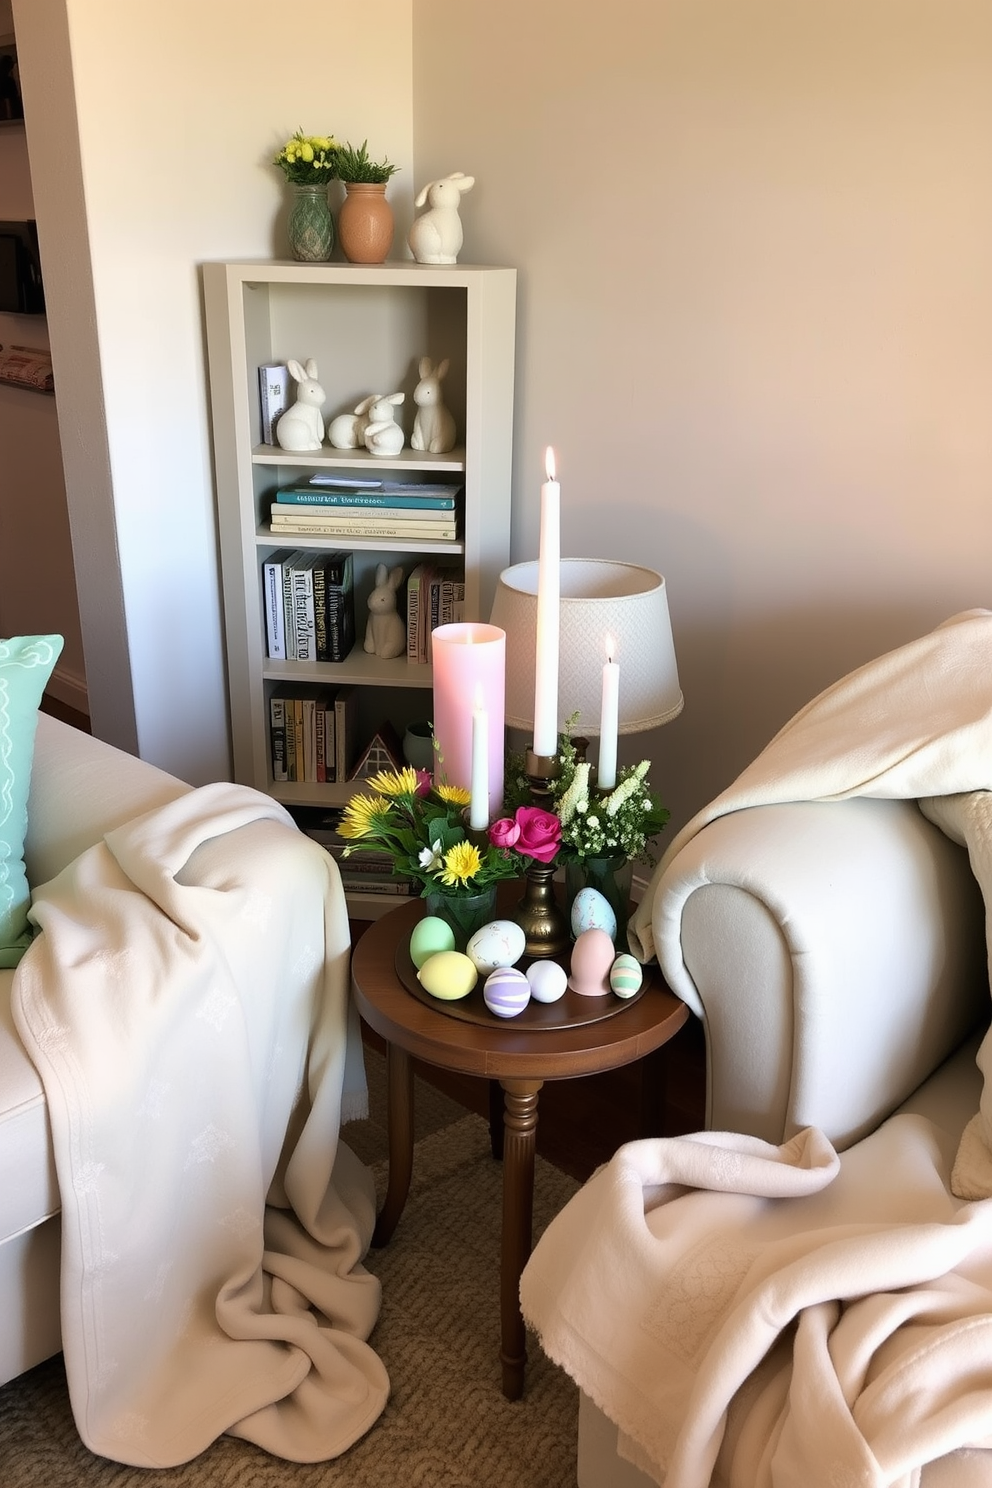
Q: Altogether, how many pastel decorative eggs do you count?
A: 8